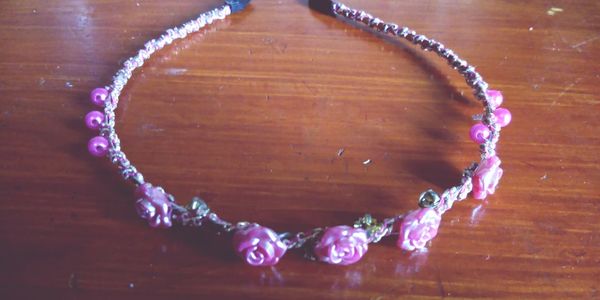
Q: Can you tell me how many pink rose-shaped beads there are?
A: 5